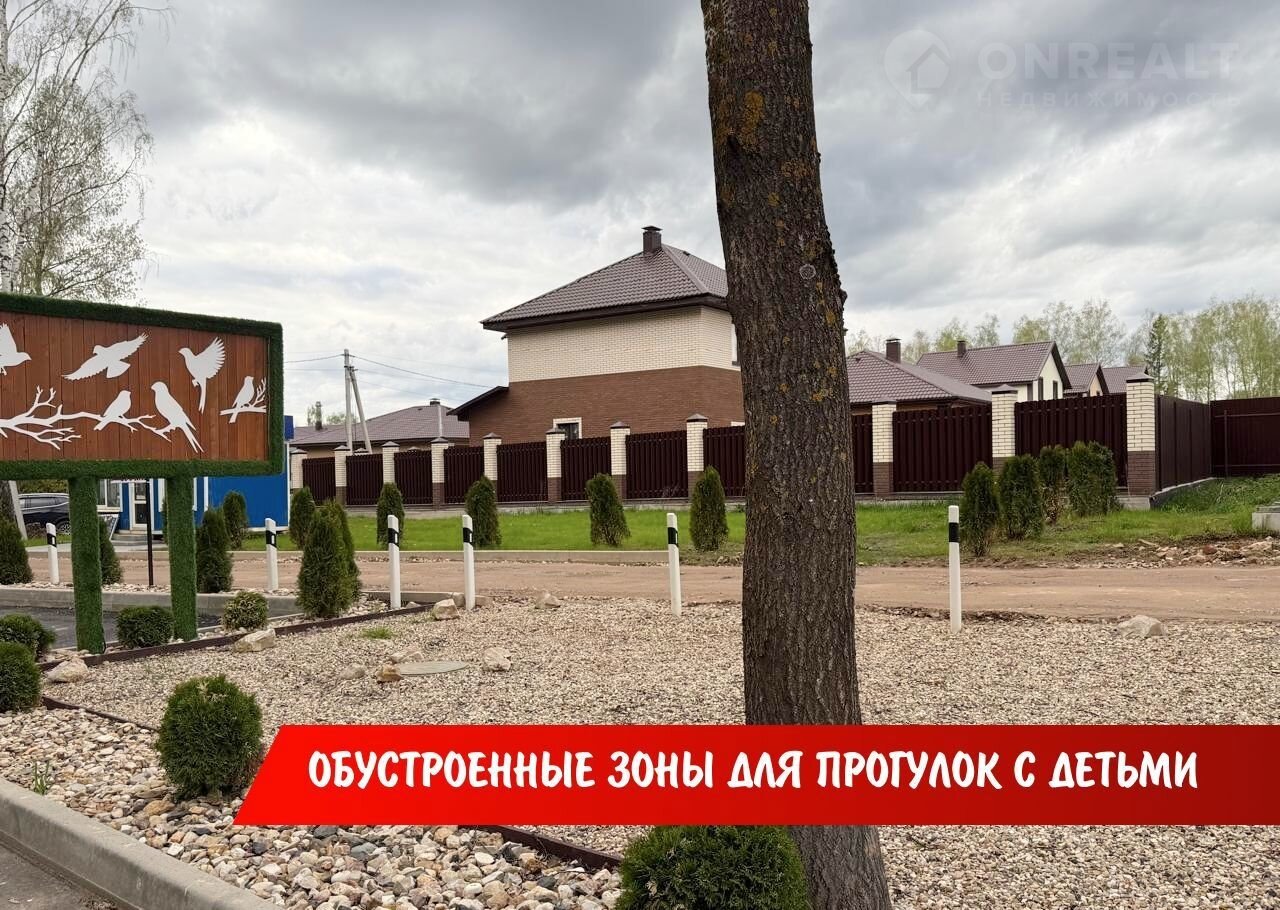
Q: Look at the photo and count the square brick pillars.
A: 11